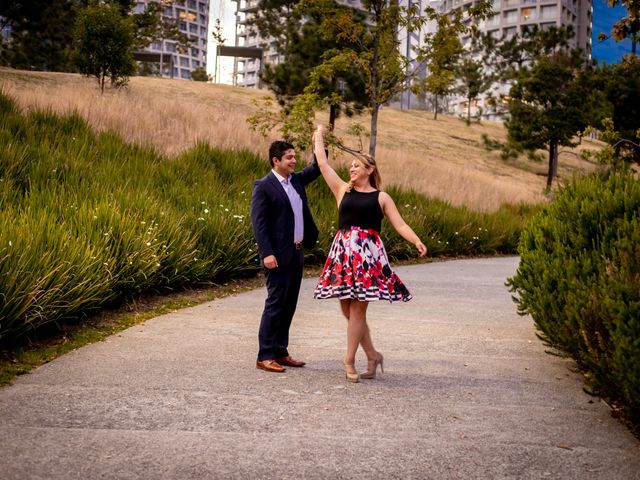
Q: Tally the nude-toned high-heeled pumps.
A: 2